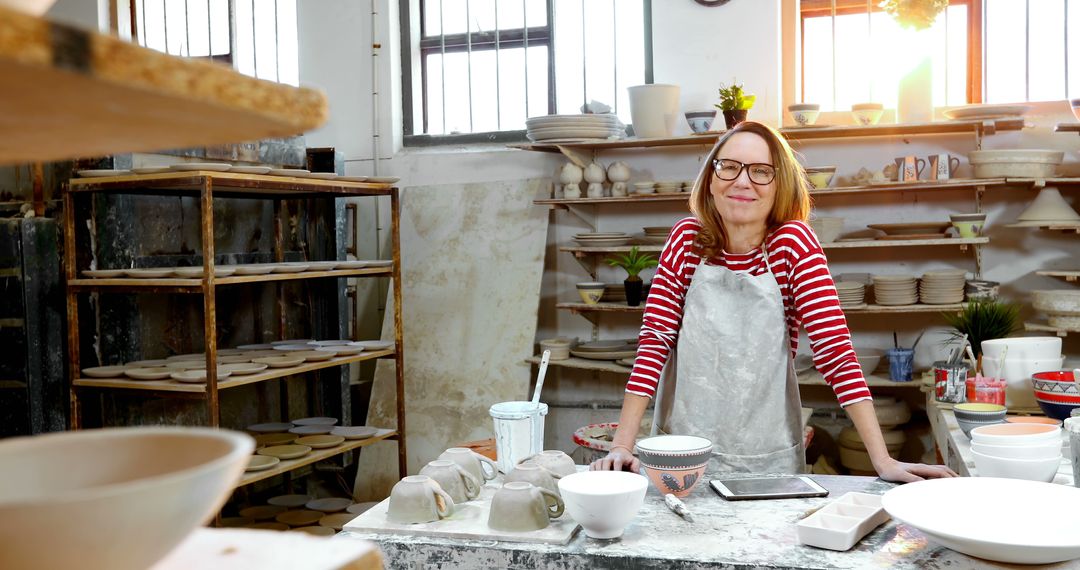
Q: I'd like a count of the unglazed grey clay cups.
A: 6